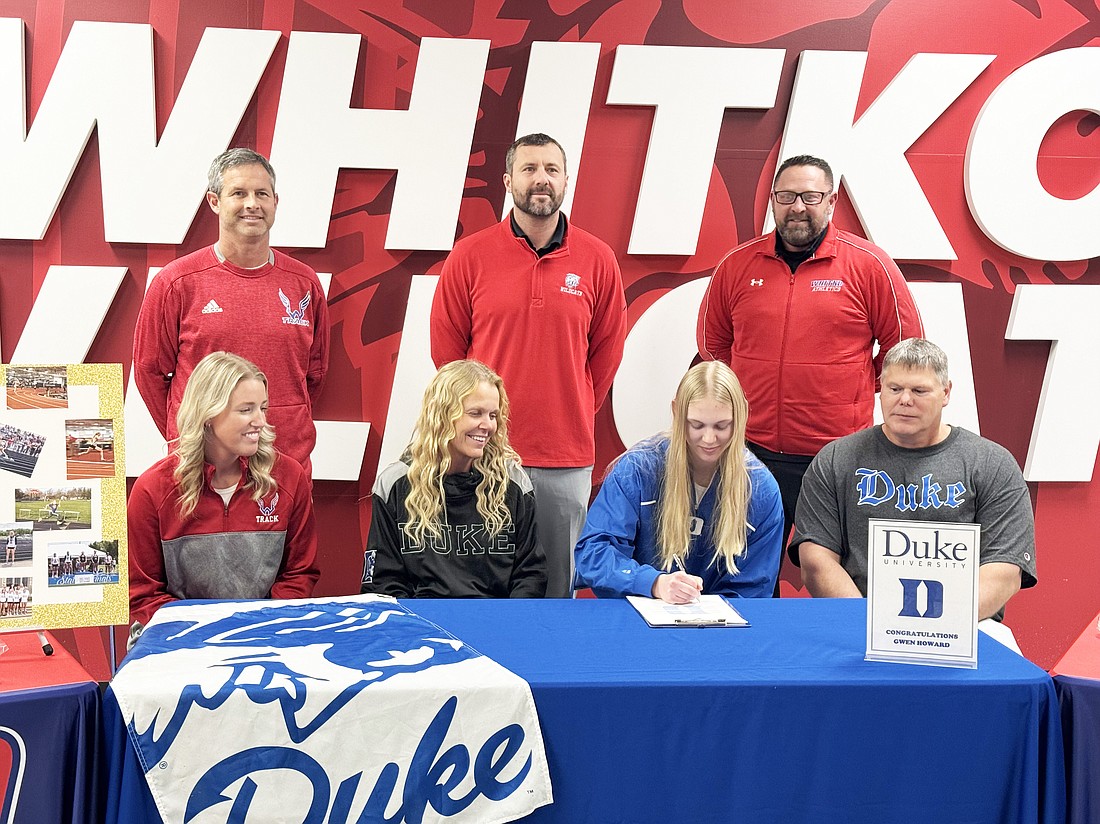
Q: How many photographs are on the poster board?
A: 7